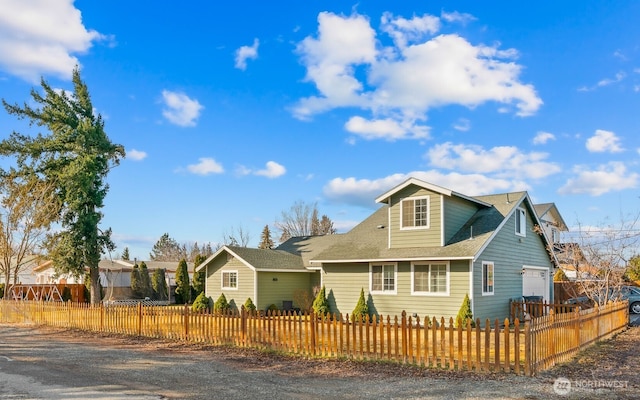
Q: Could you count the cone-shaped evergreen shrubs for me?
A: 6